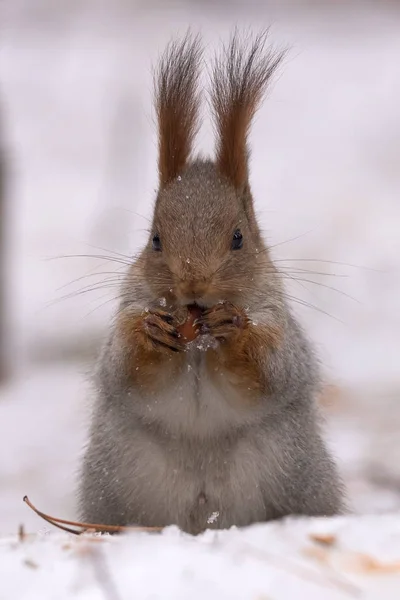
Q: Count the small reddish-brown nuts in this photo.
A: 1